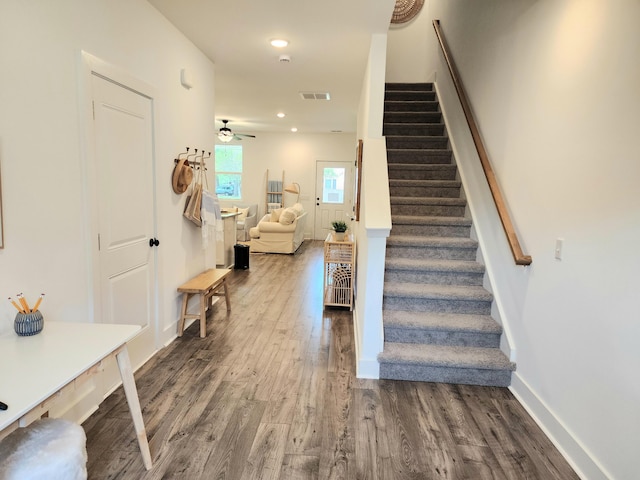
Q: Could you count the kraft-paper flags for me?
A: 0